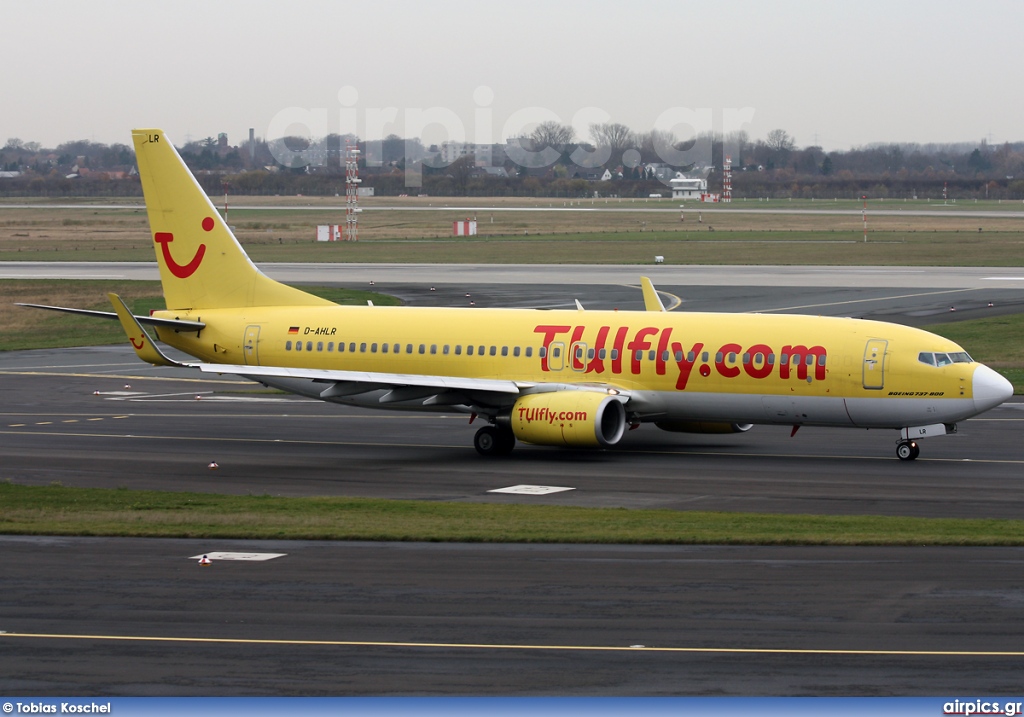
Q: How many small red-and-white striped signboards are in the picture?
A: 2